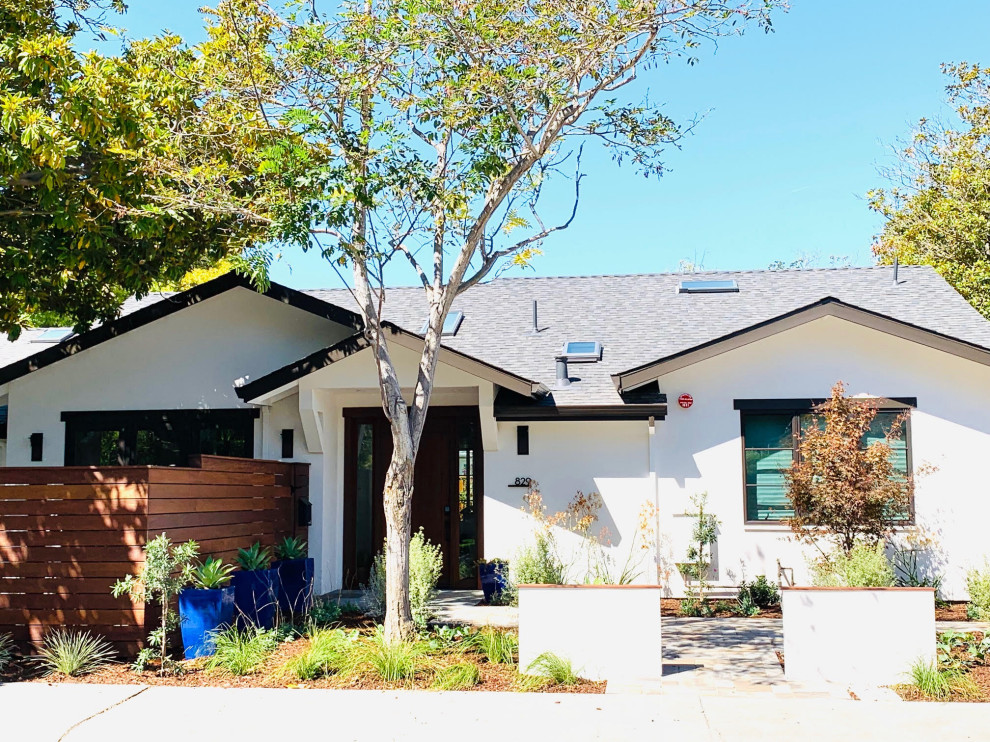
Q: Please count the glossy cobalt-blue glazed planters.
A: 4